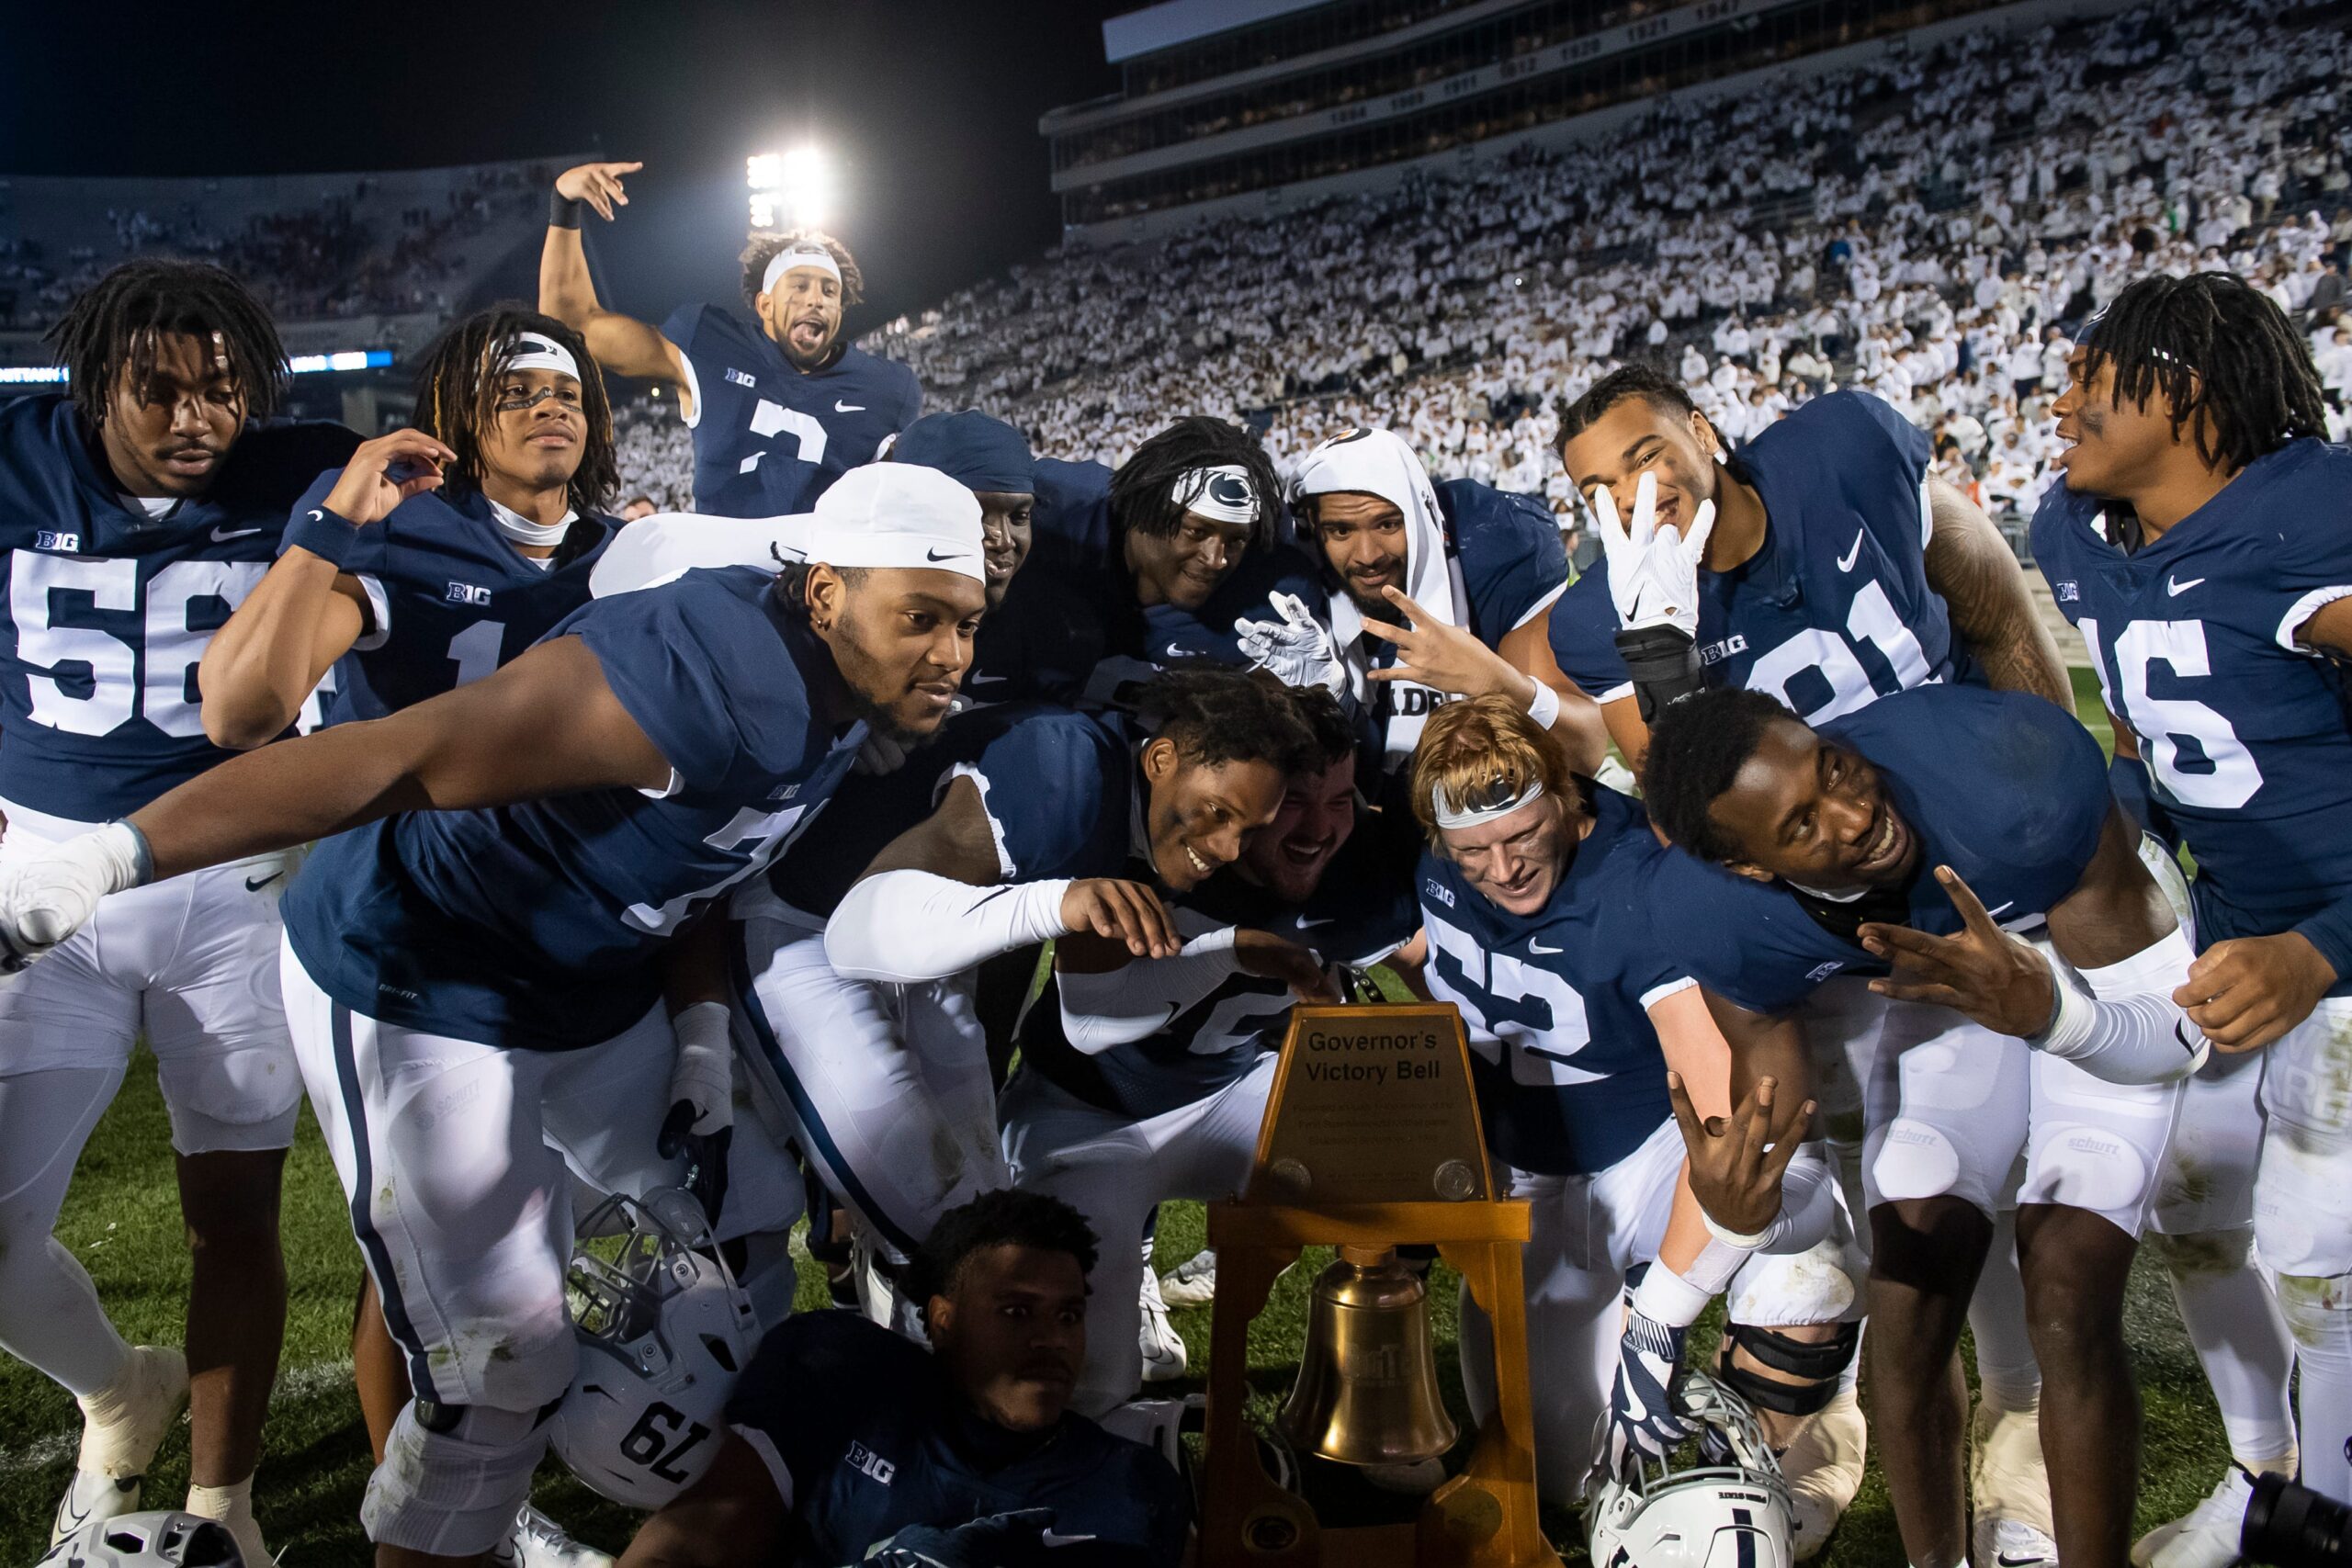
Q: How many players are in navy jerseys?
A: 14